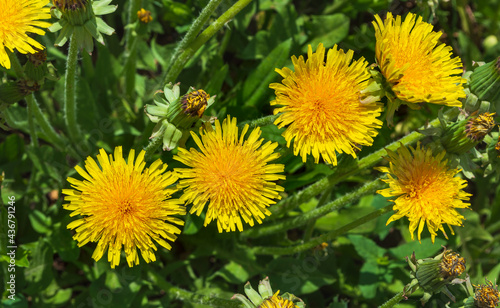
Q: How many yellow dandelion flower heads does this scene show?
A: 6